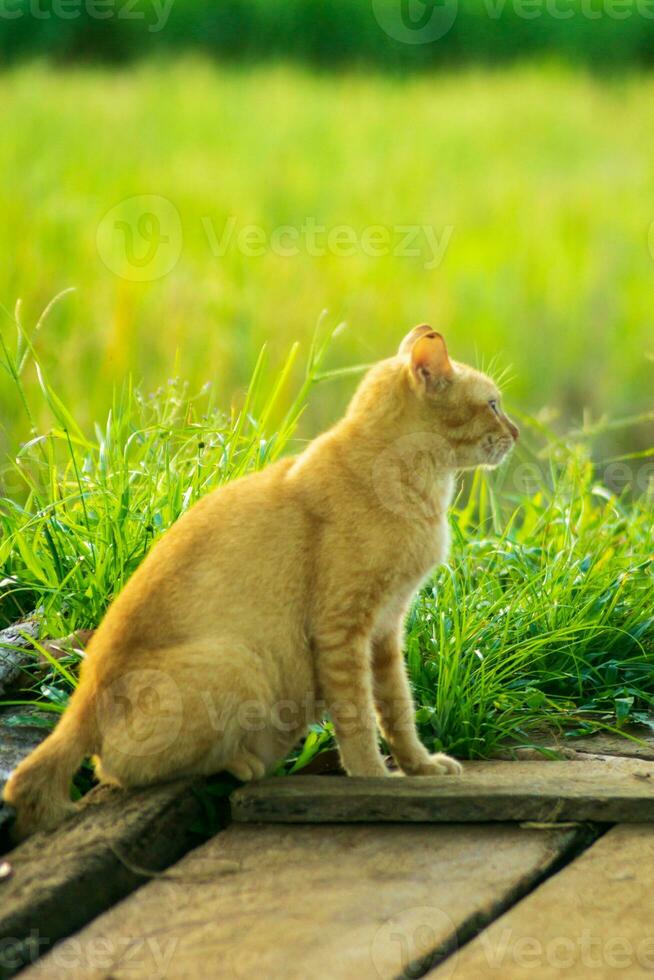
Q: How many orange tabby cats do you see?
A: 1